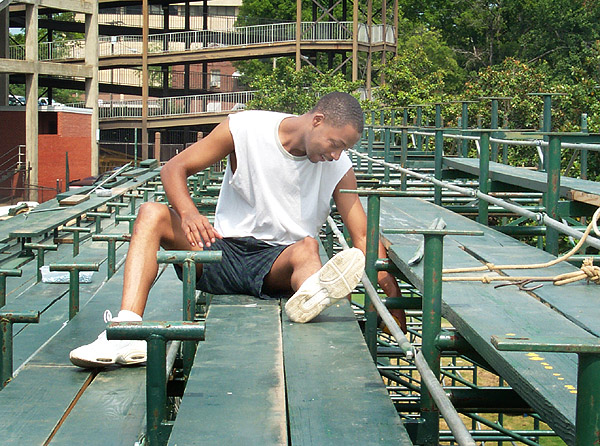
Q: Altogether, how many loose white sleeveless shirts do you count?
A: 1